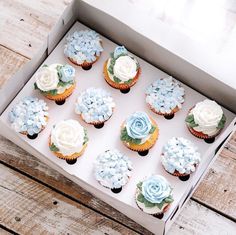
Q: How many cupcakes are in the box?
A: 12